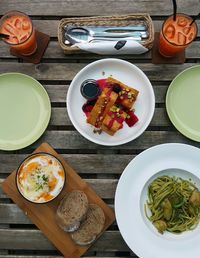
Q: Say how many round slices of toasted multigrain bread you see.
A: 2